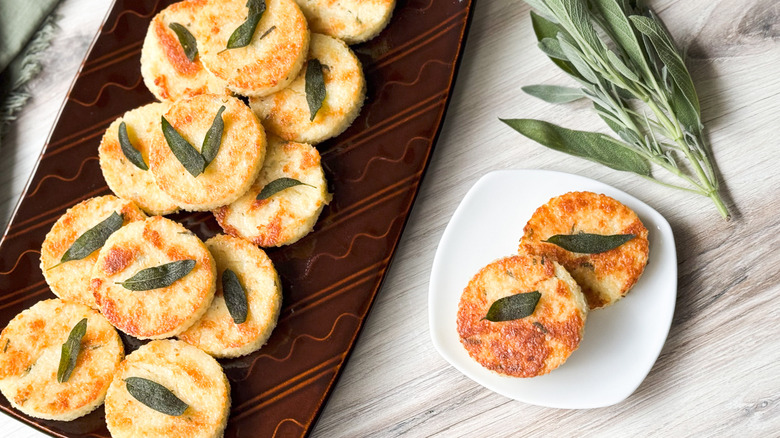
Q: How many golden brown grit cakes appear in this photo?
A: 14